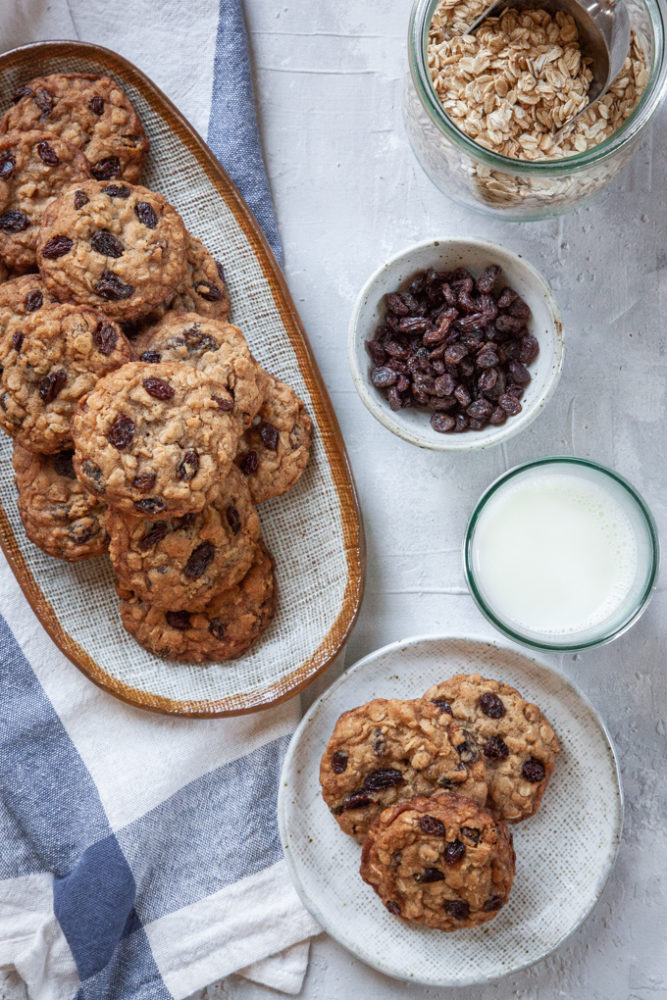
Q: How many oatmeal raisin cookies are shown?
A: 15